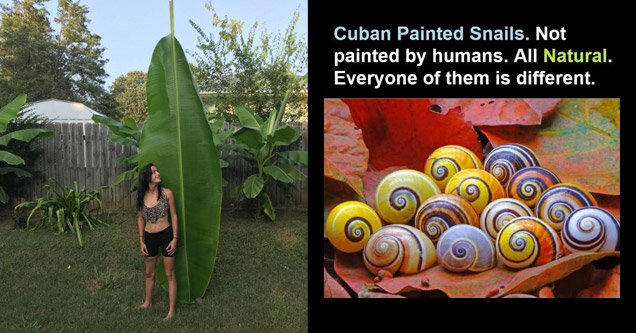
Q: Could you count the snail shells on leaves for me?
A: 13